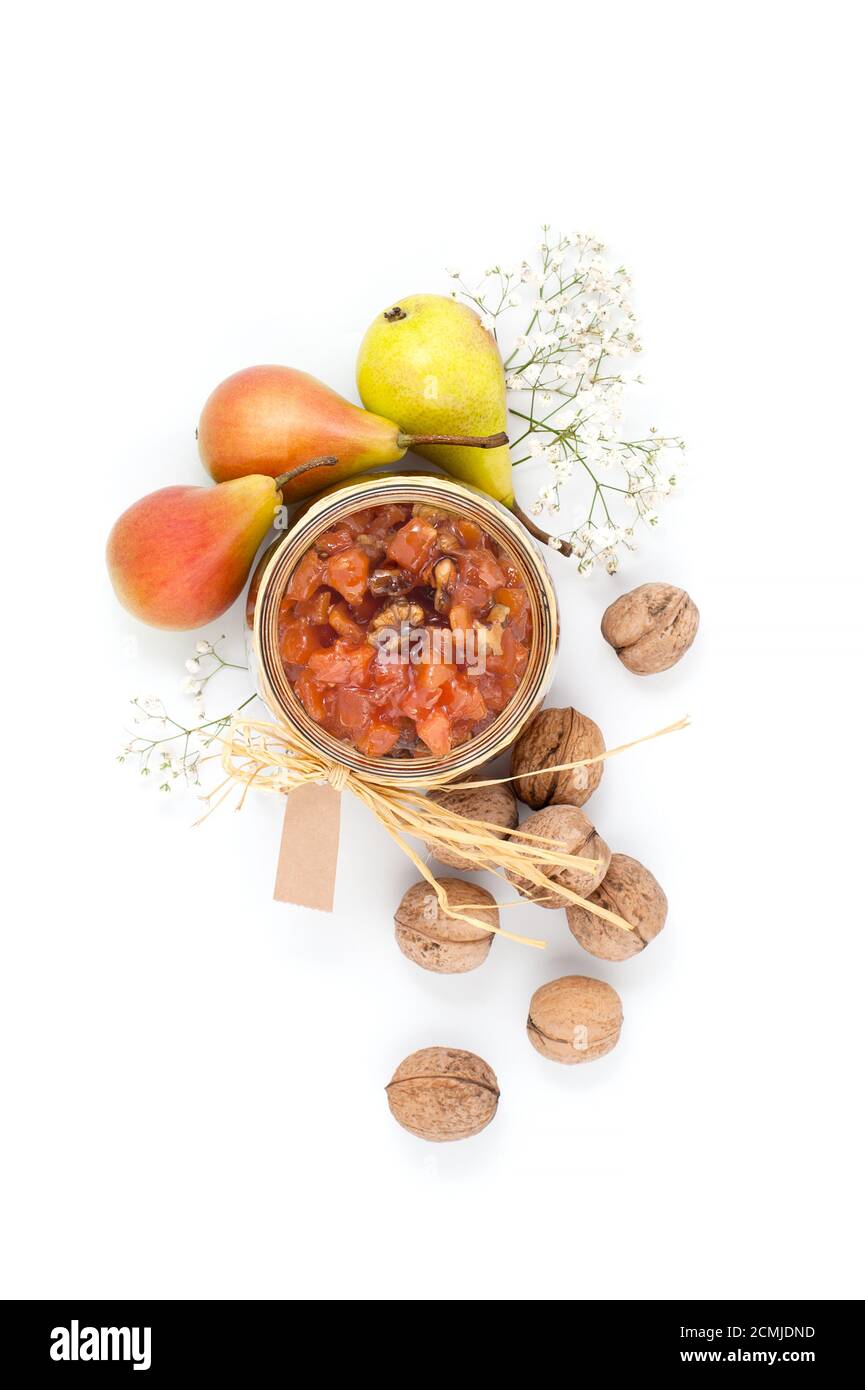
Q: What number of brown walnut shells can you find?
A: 8